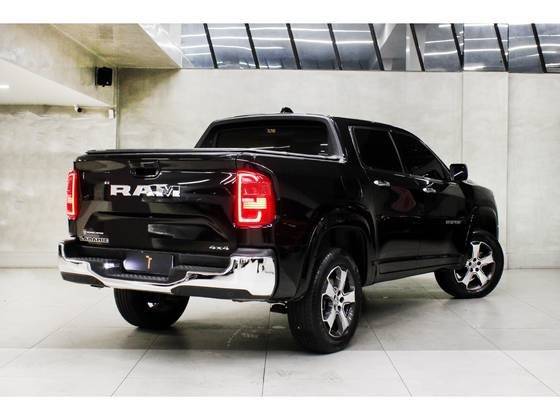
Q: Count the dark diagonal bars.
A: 9